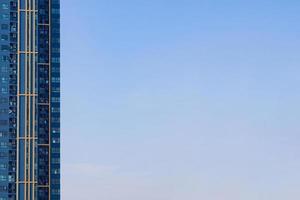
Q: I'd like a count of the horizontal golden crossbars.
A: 10